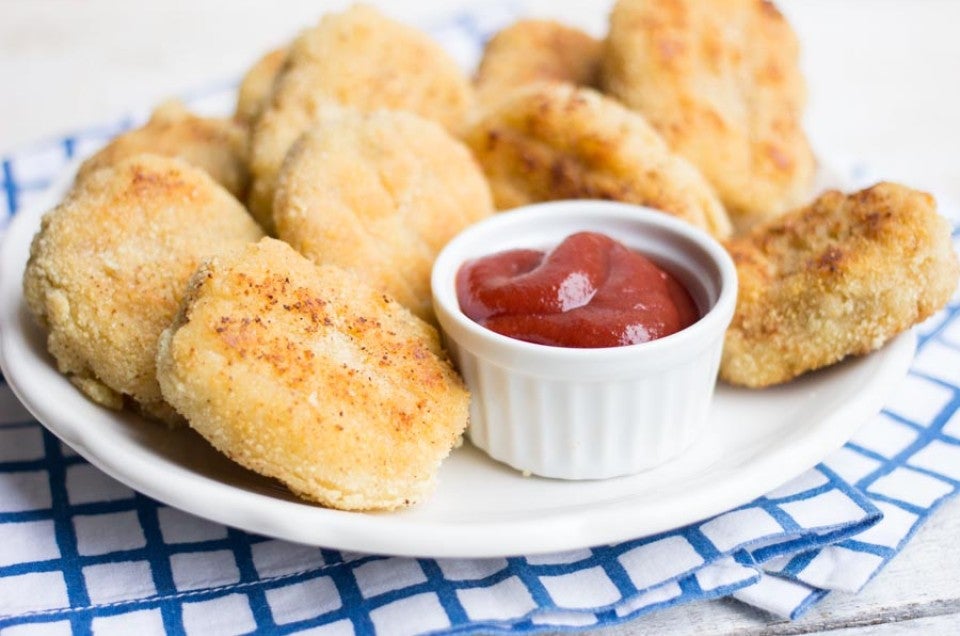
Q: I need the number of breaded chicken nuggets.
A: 10